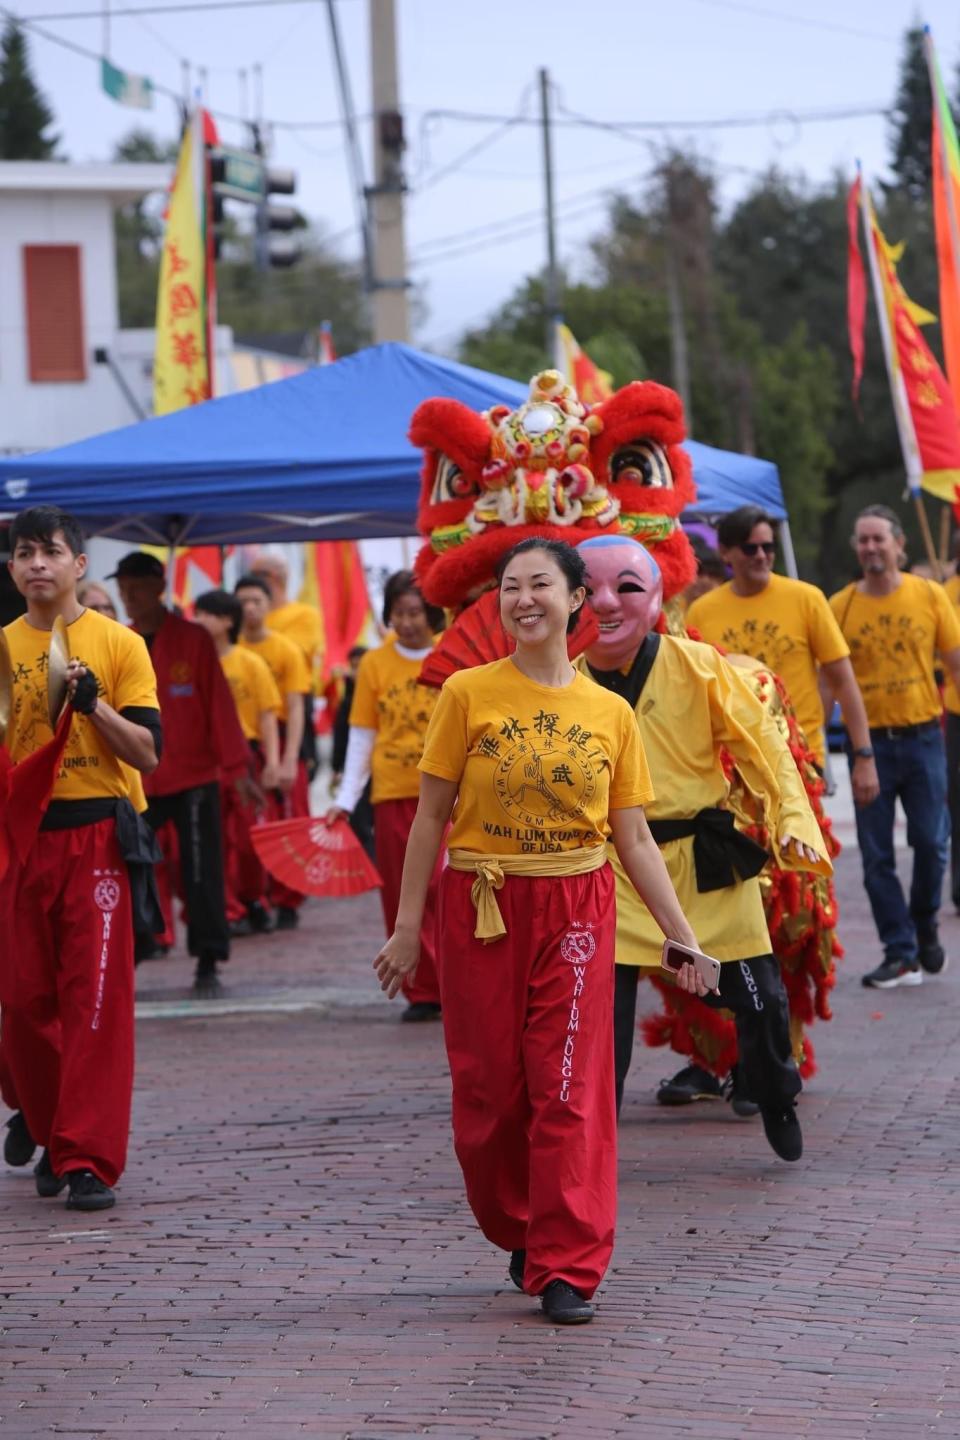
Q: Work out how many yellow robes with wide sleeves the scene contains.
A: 1